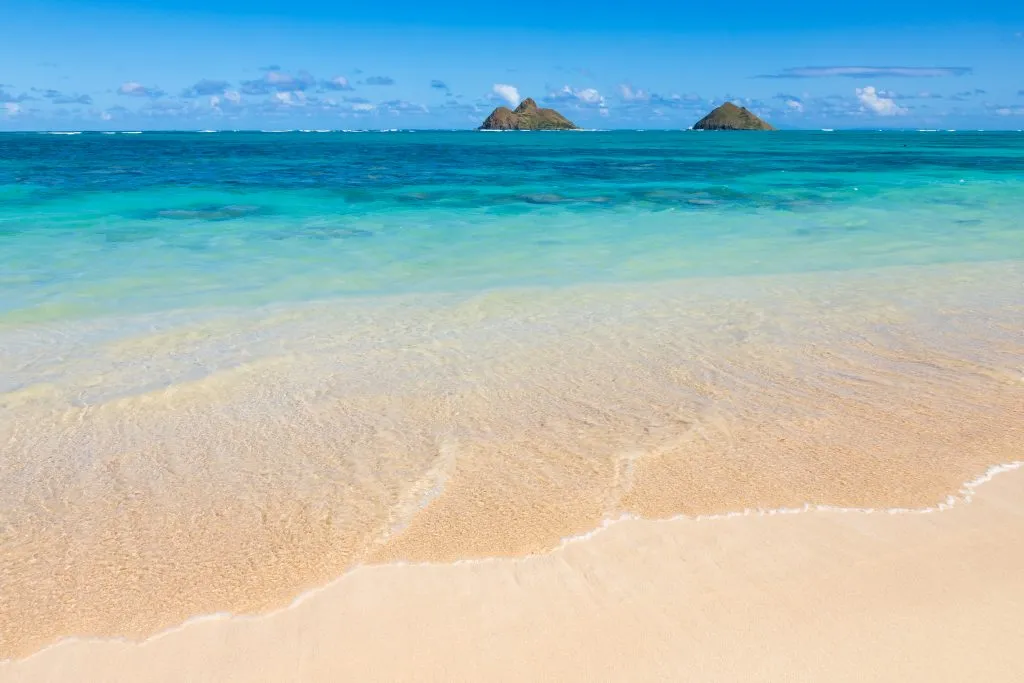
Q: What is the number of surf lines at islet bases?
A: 2